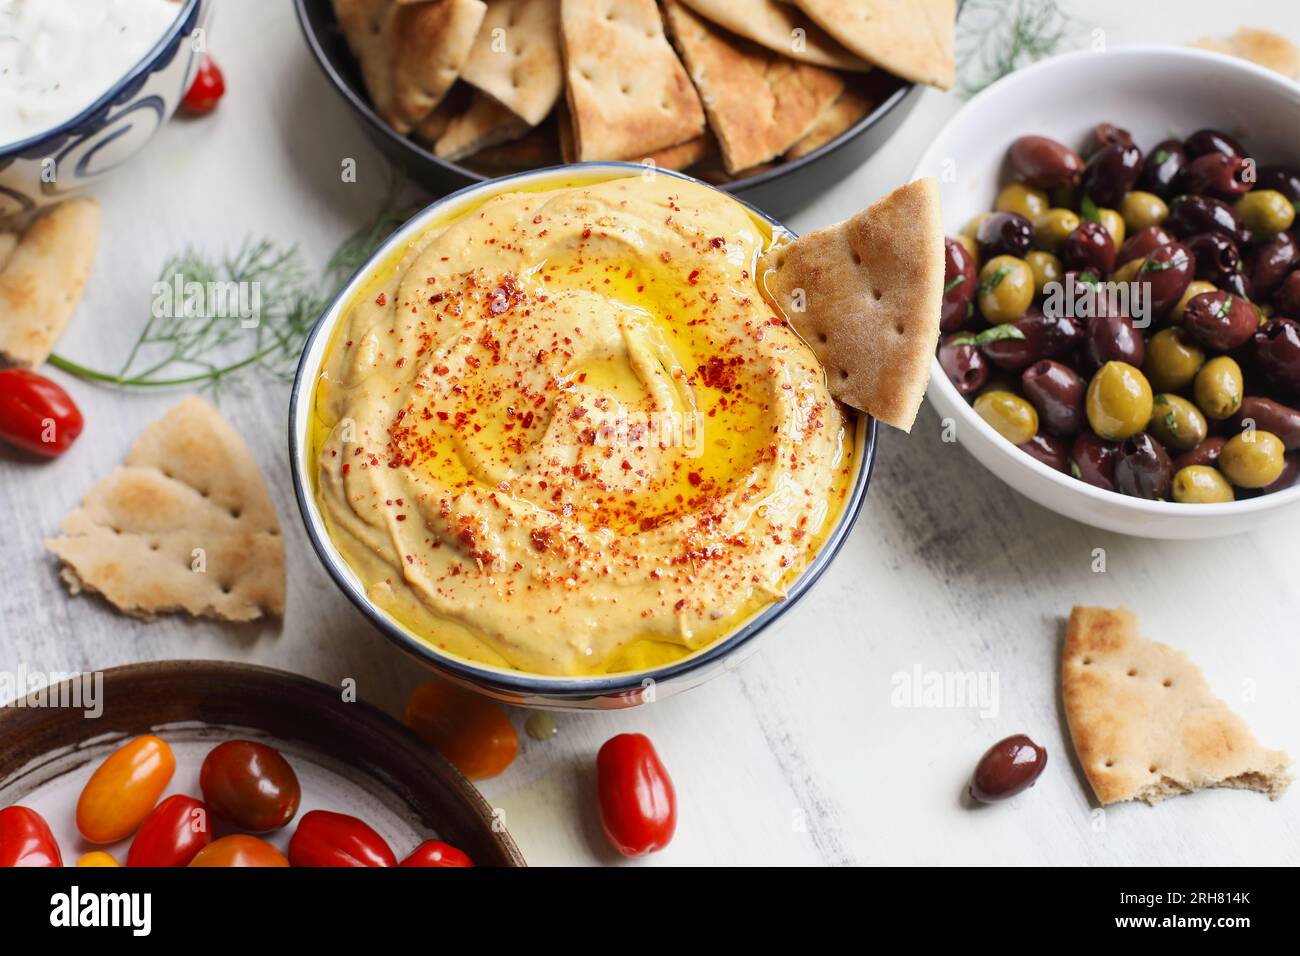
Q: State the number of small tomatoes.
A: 12